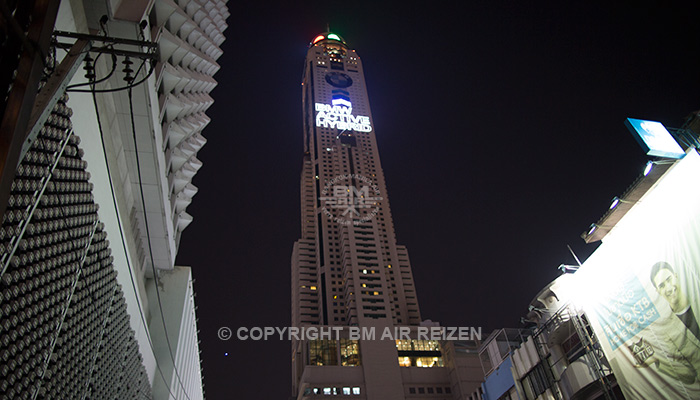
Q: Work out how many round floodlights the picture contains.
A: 3